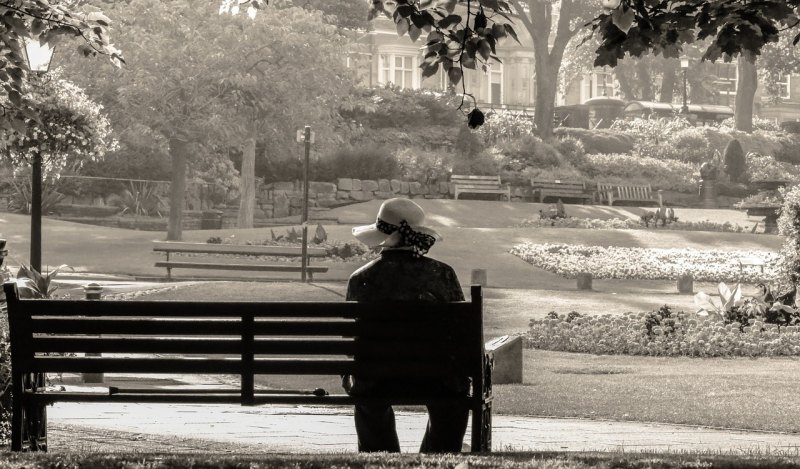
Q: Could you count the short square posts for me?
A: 3